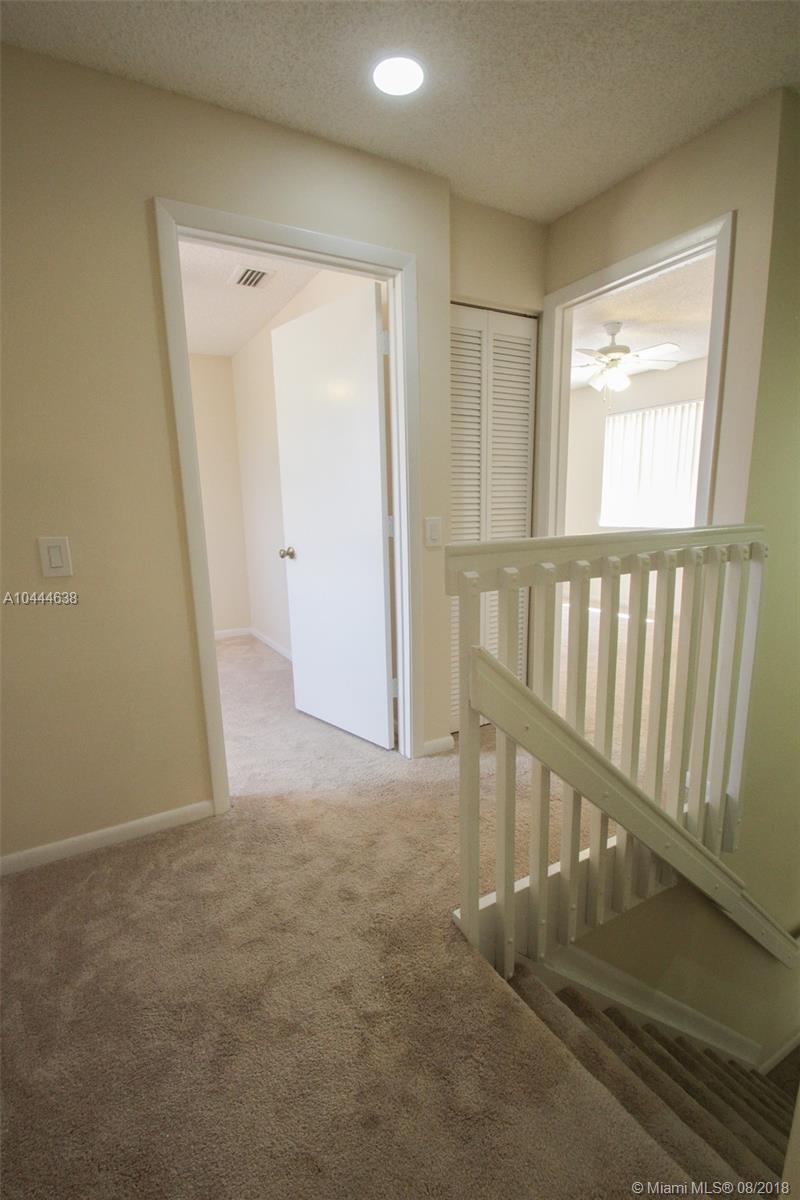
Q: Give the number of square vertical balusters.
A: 11